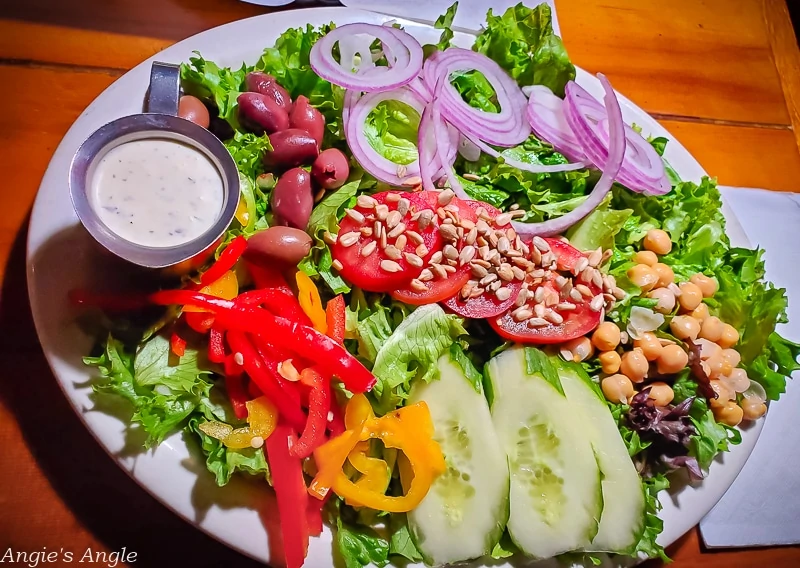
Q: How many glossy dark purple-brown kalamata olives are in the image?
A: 8